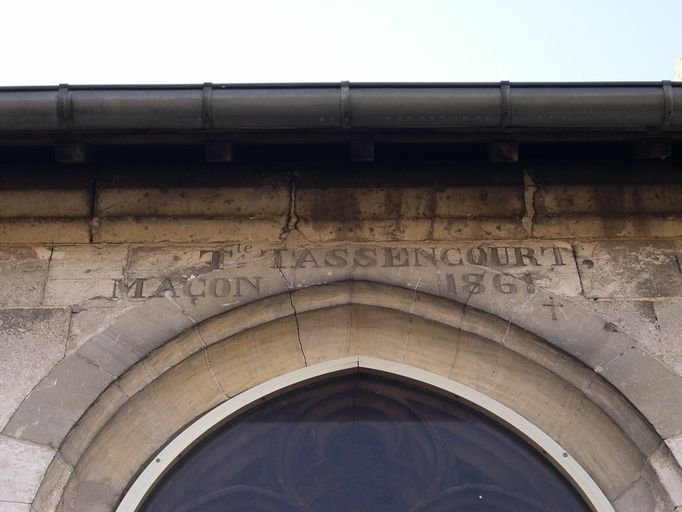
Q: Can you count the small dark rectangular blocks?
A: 5